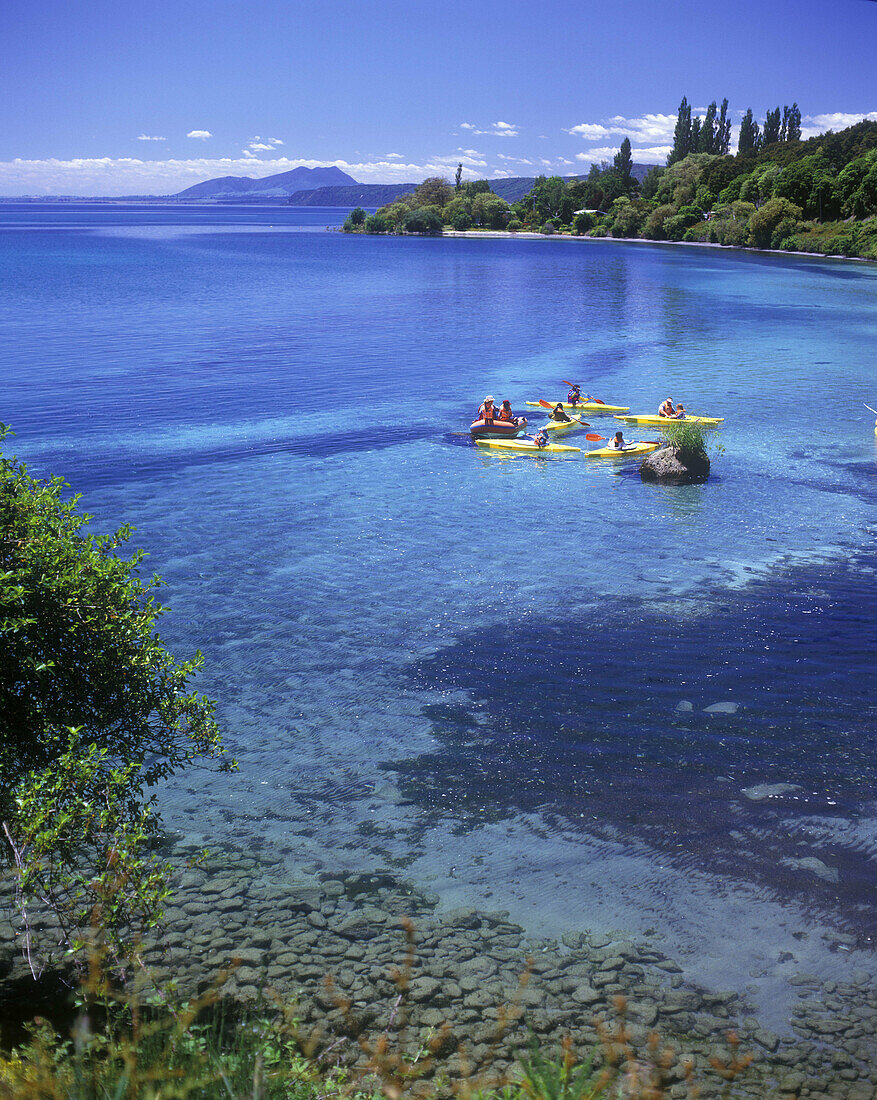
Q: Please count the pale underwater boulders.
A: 4